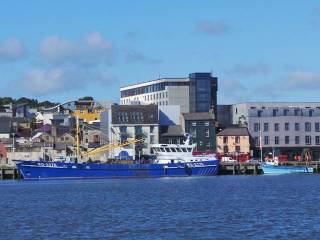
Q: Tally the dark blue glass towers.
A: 1